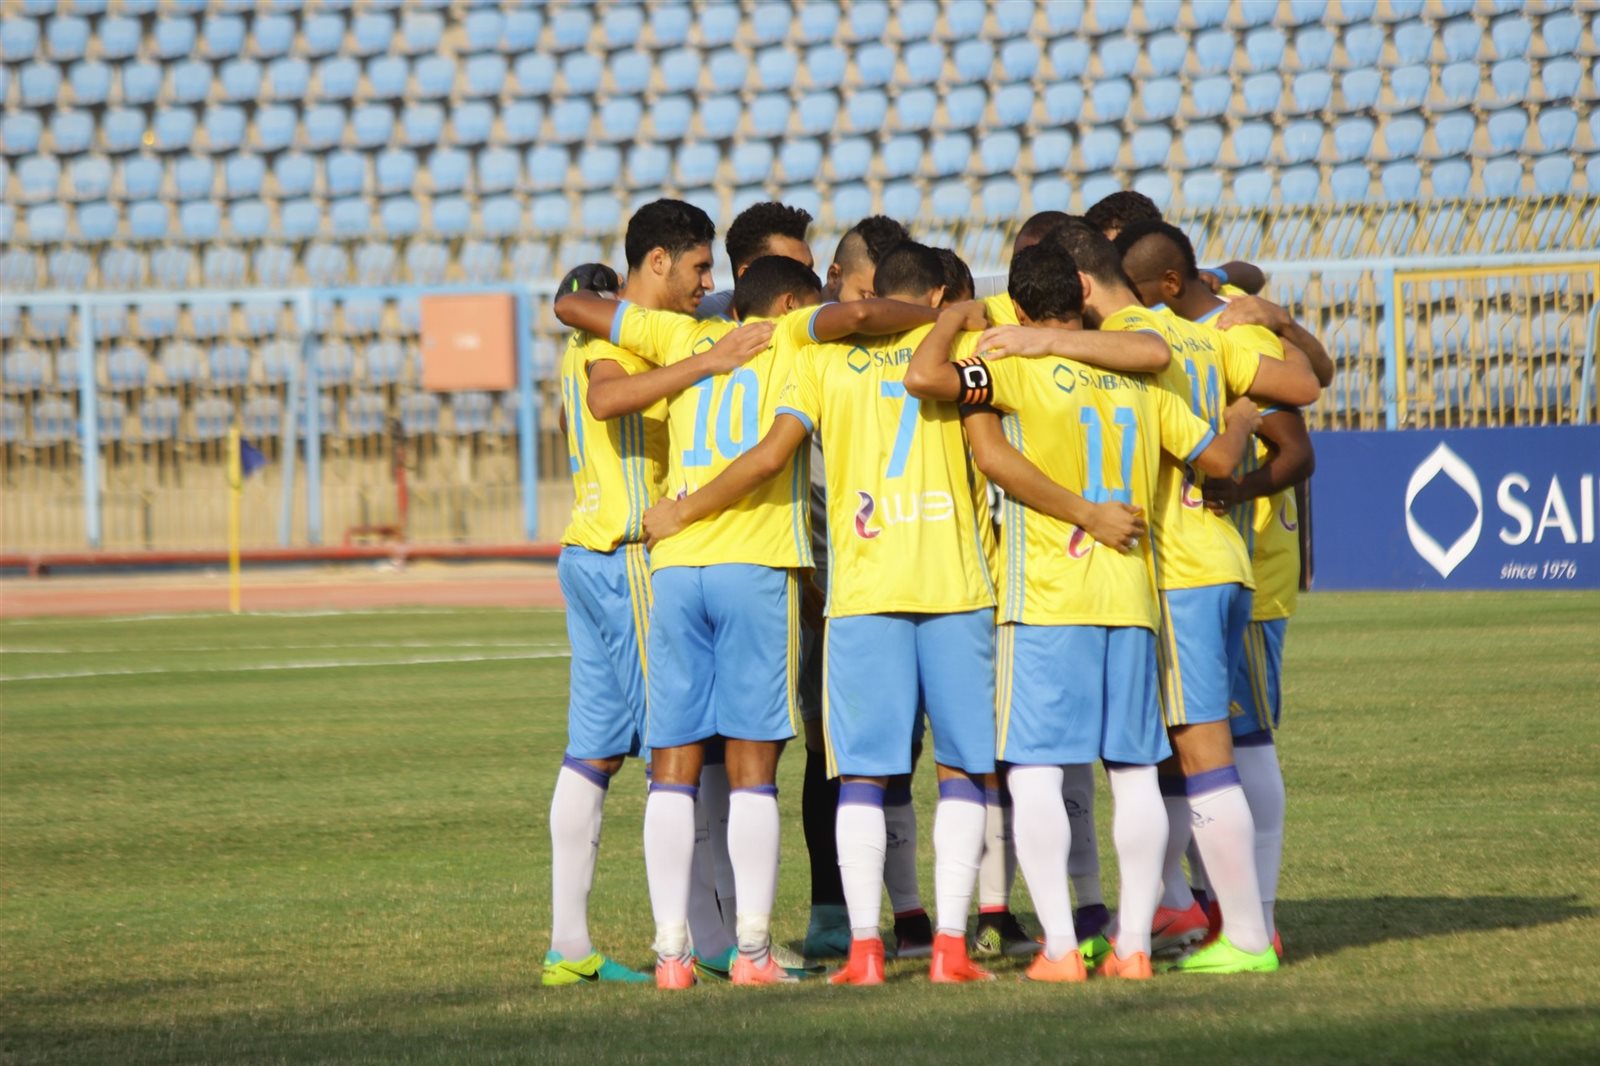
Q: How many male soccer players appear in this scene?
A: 11